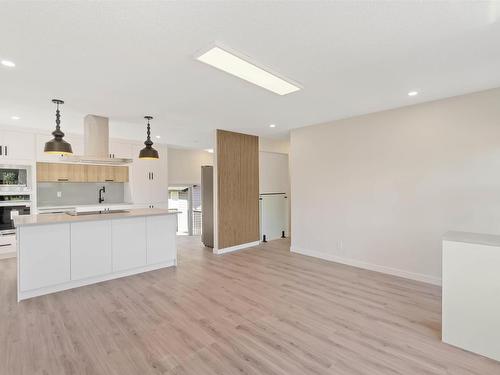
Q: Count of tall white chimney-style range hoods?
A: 1